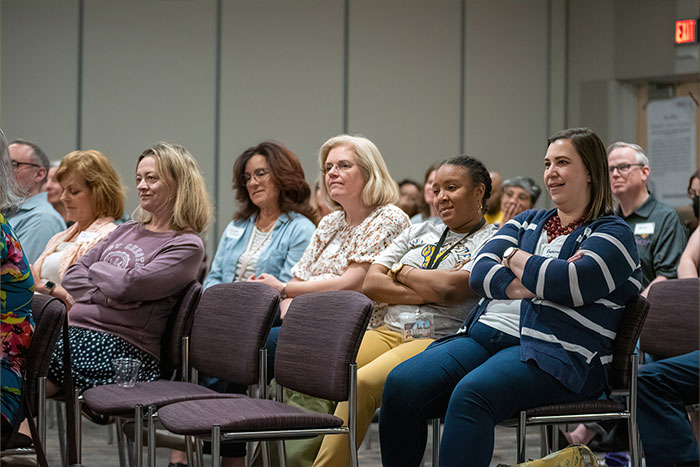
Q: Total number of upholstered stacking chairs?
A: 6